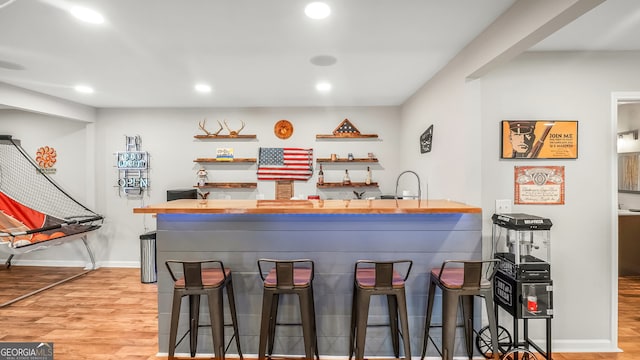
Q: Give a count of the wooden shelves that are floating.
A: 6